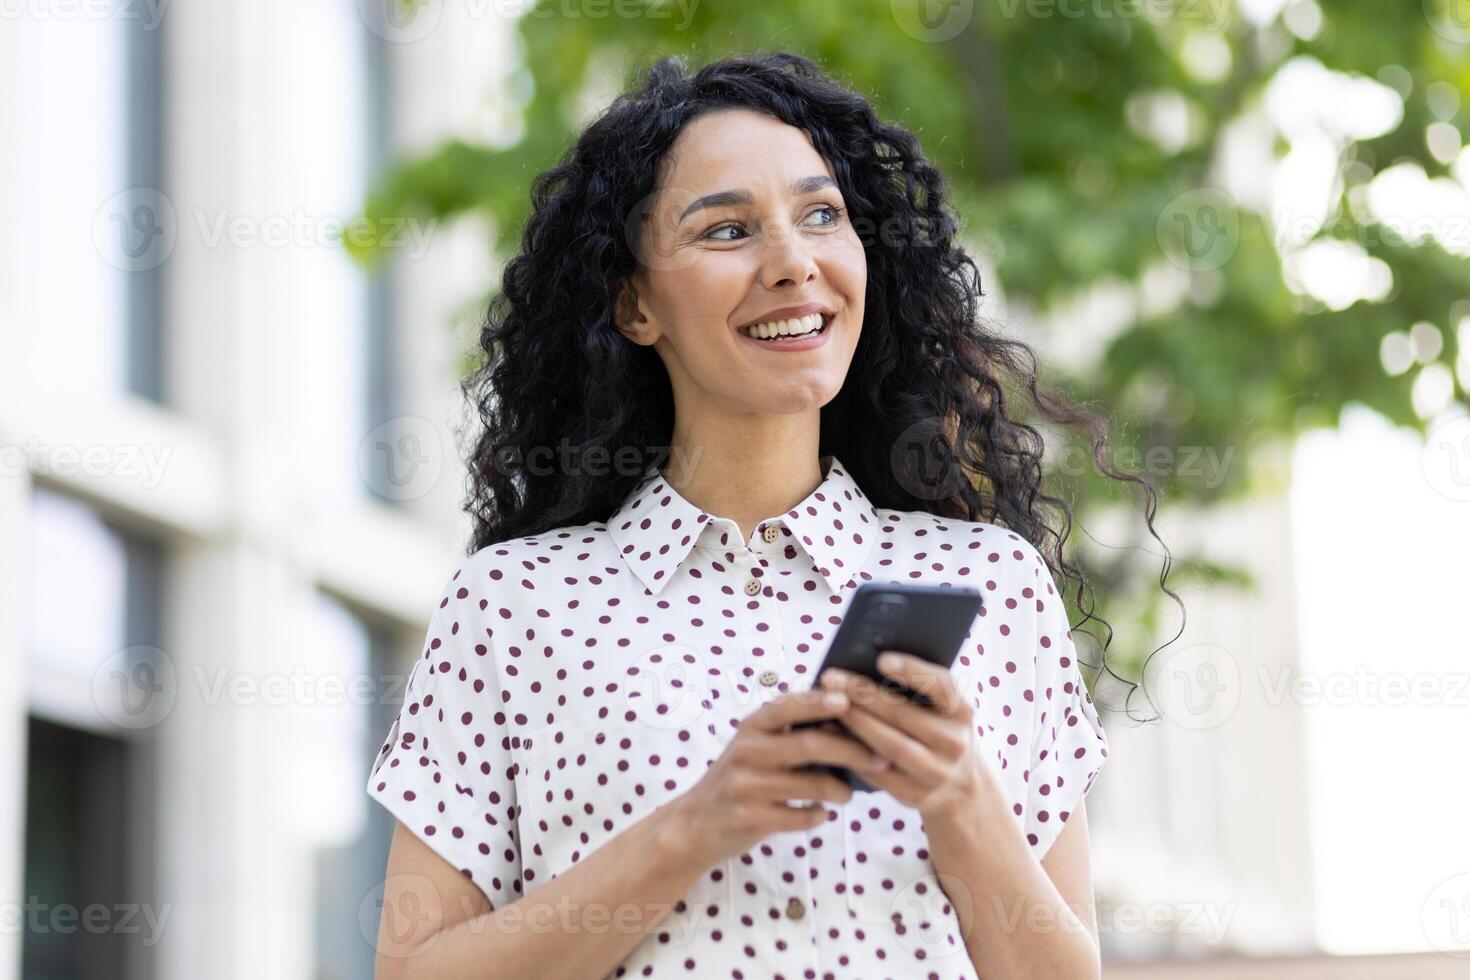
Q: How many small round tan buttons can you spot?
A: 4